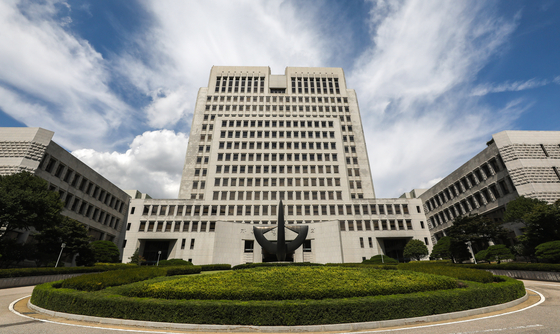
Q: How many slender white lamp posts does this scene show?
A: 4